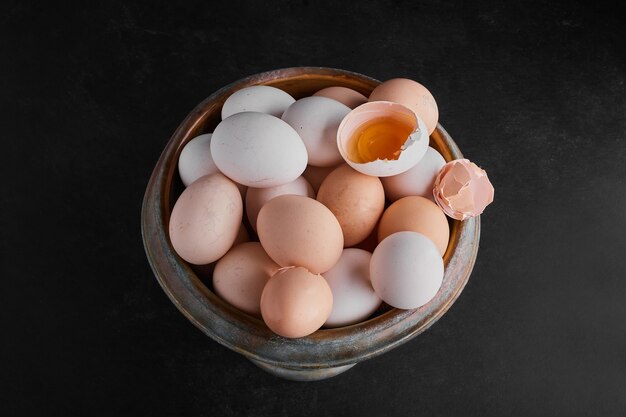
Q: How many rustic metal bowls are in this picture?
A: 1